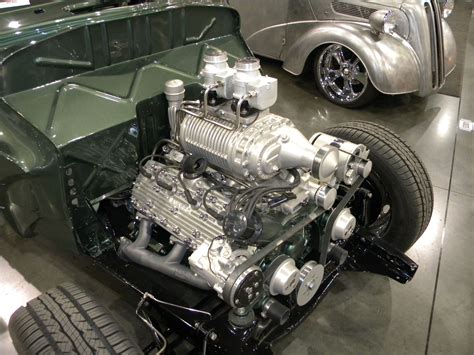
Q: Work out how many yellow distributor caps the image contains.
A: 0